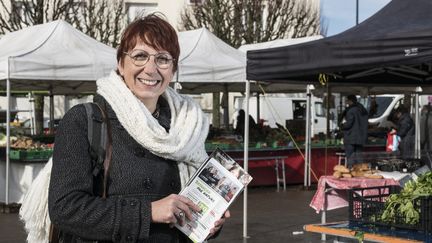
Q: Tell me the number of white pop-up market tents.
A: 3